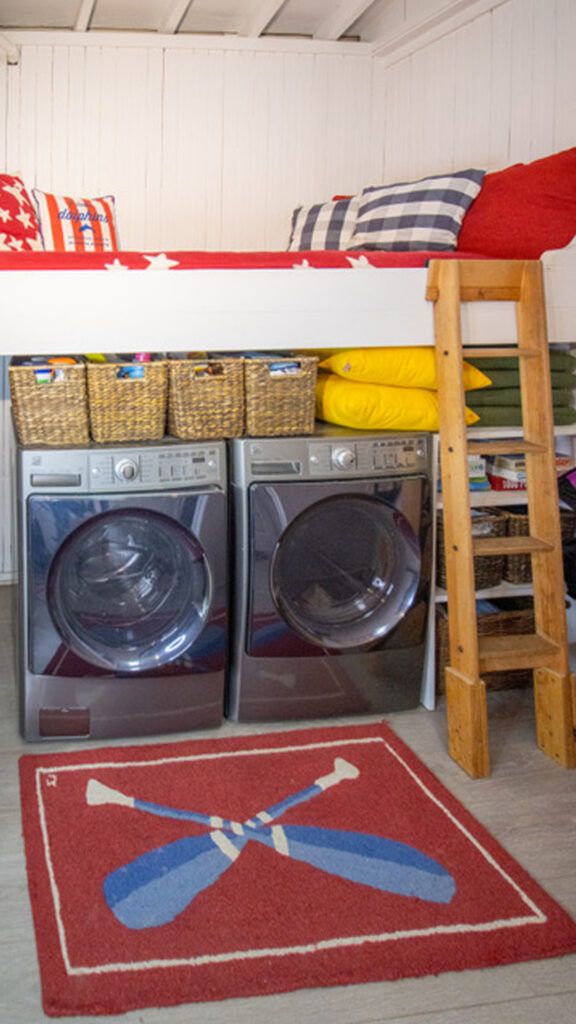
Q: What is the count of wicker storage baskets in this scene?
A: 7